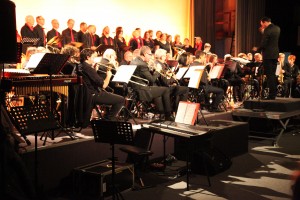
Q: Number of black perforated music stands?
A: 2